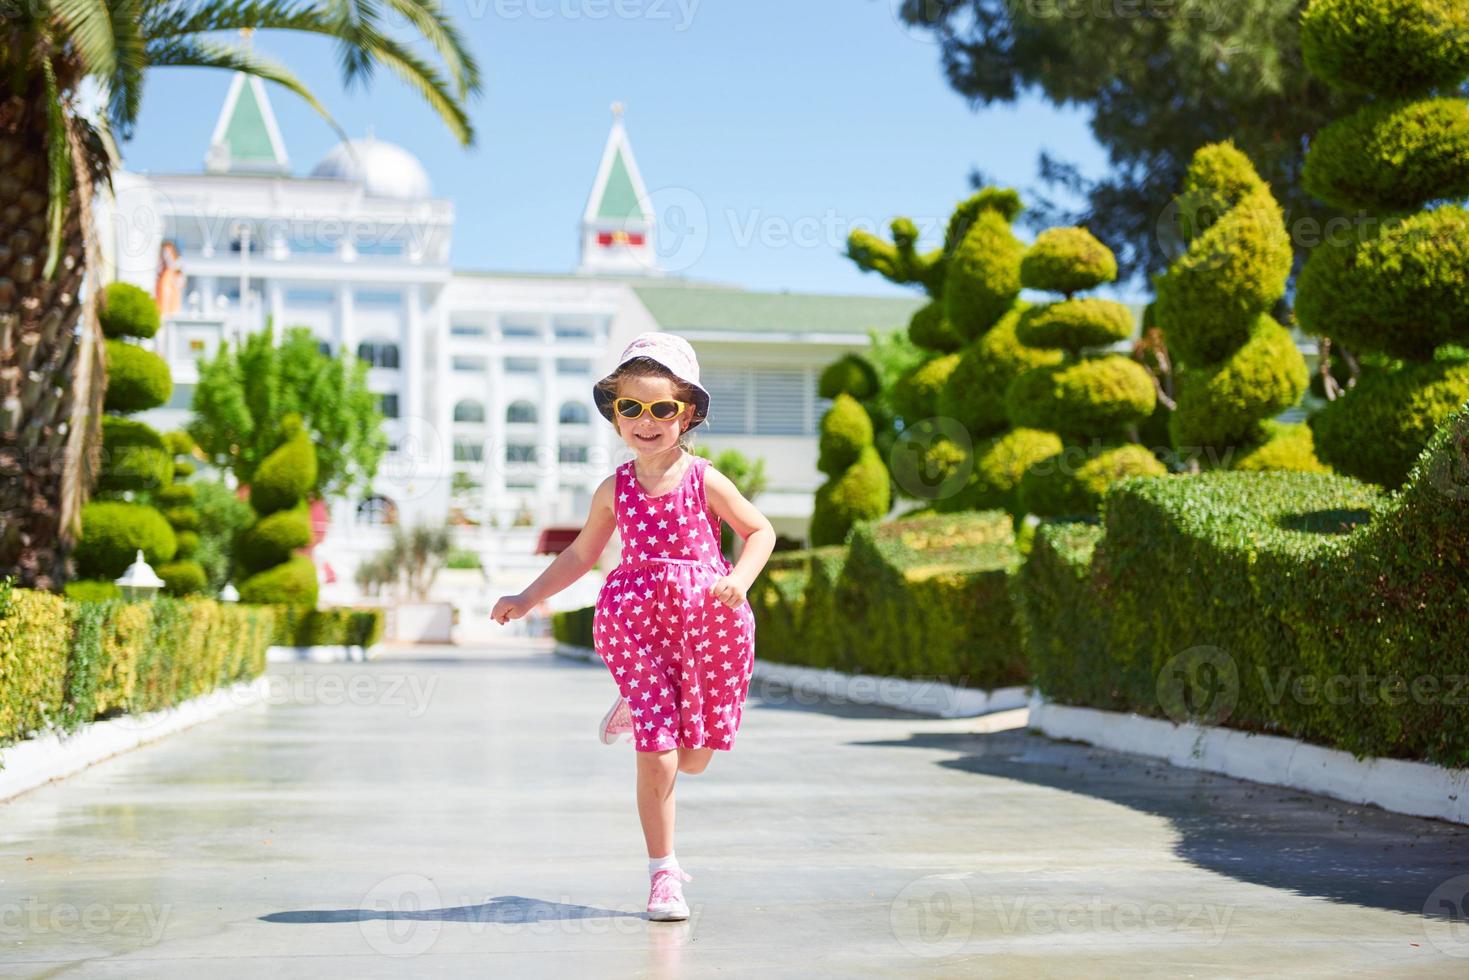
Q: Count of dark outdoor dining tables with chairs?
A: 0